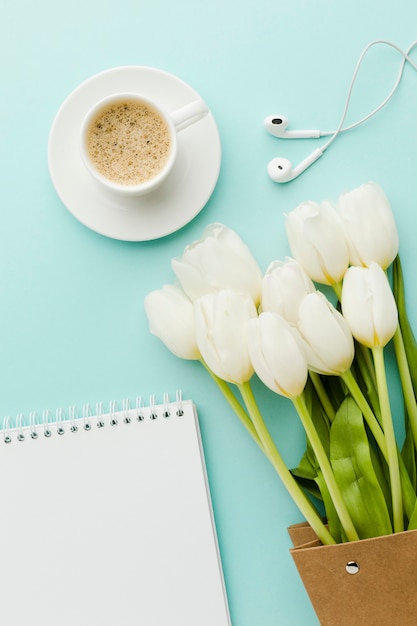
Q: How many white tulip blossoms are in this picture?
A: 9